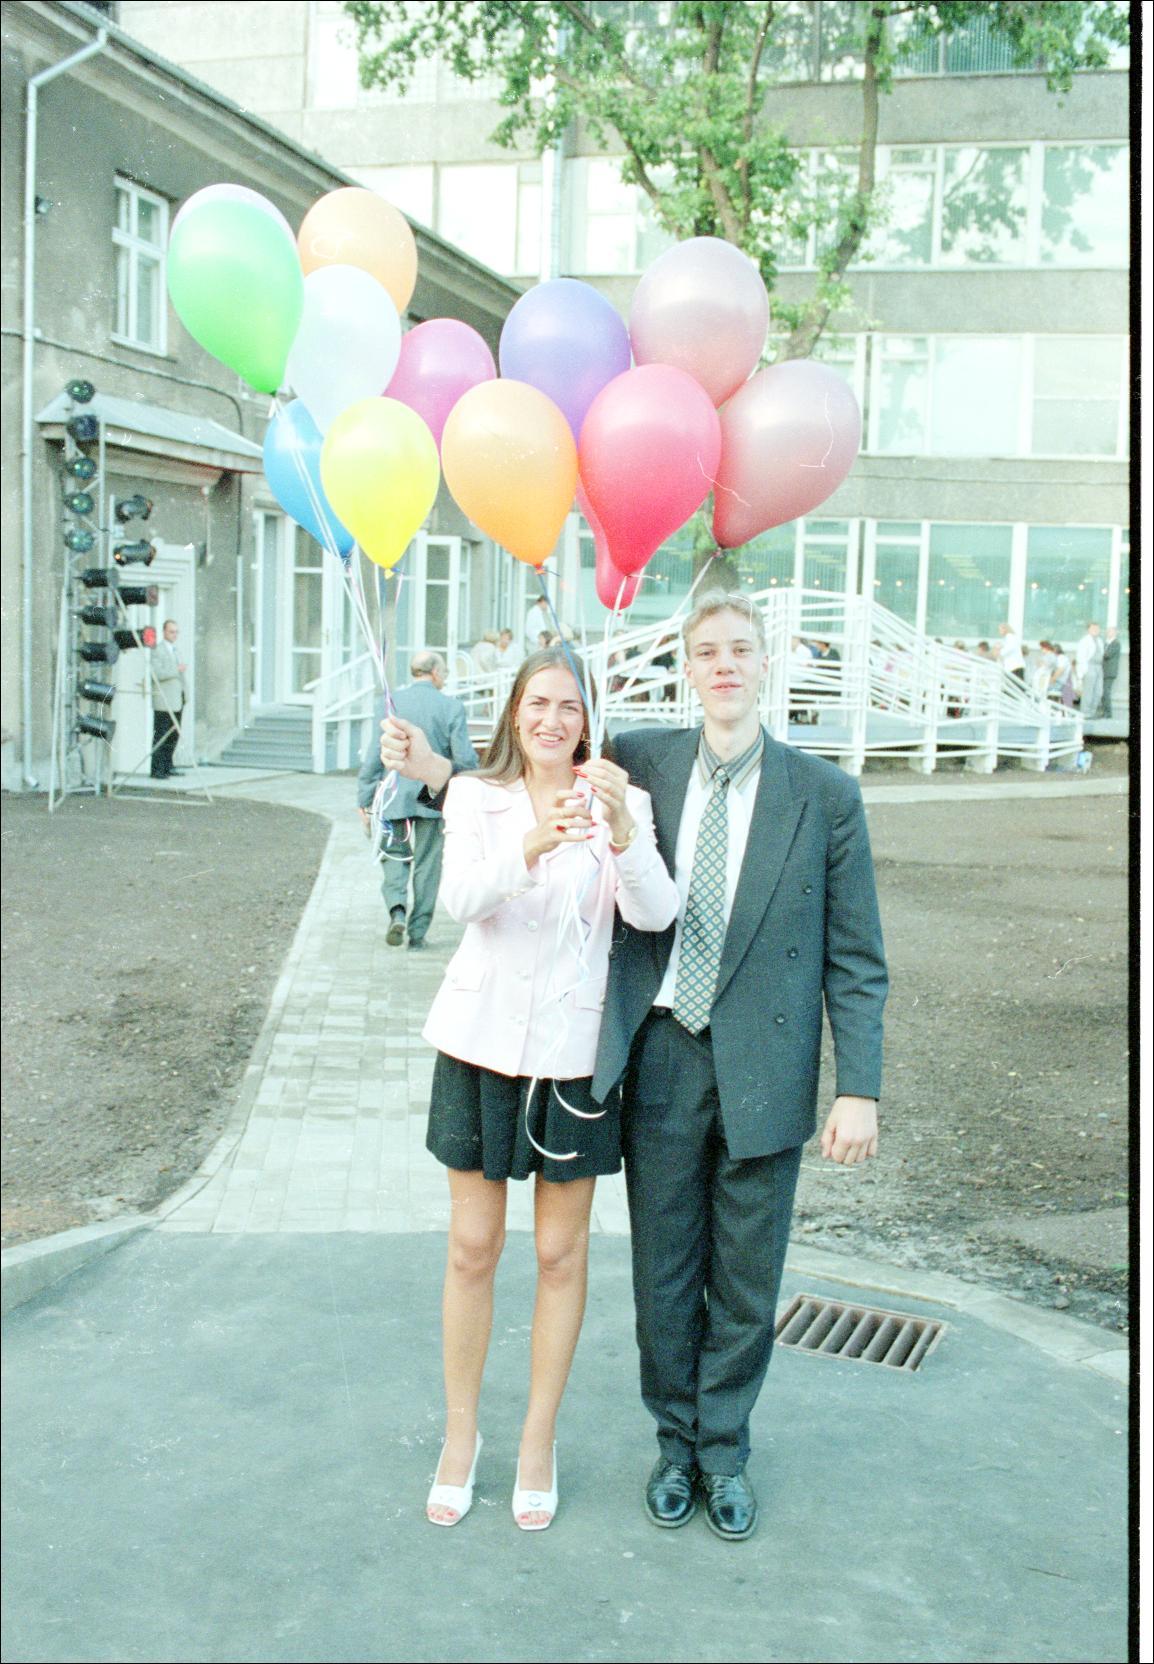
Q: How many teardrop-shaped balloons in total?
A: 13